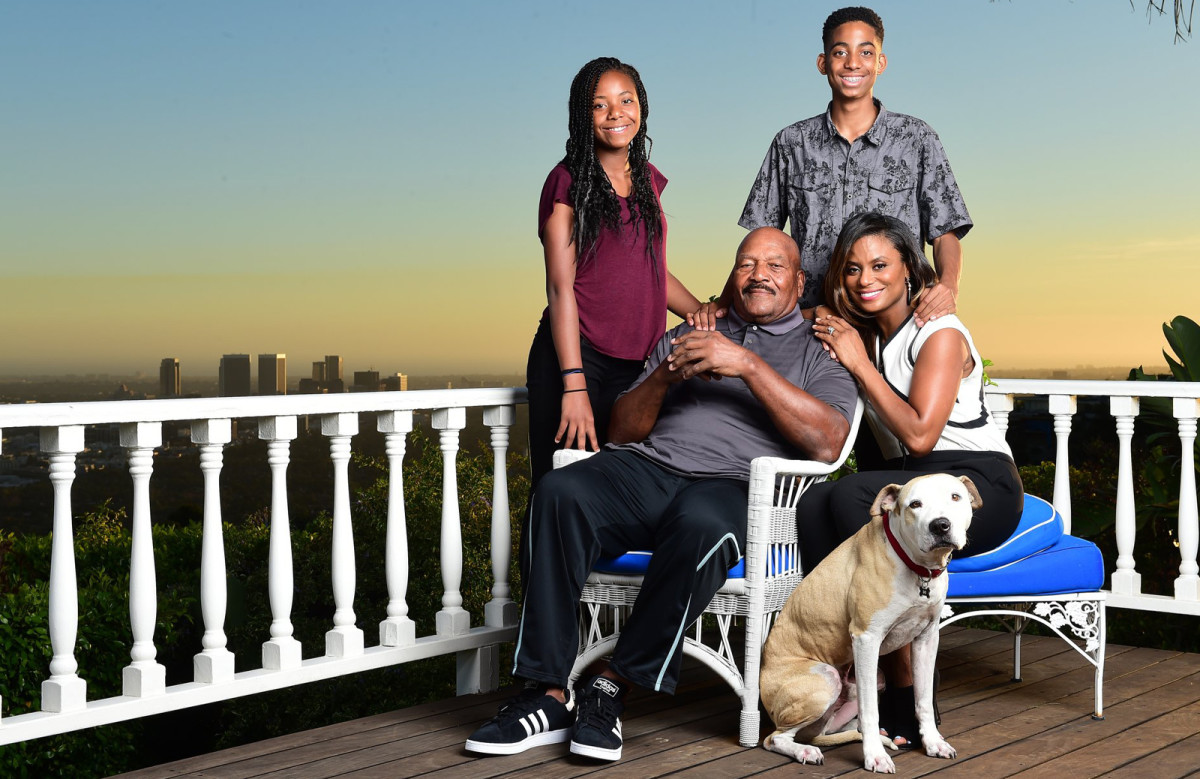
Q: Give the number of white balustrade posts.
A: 12